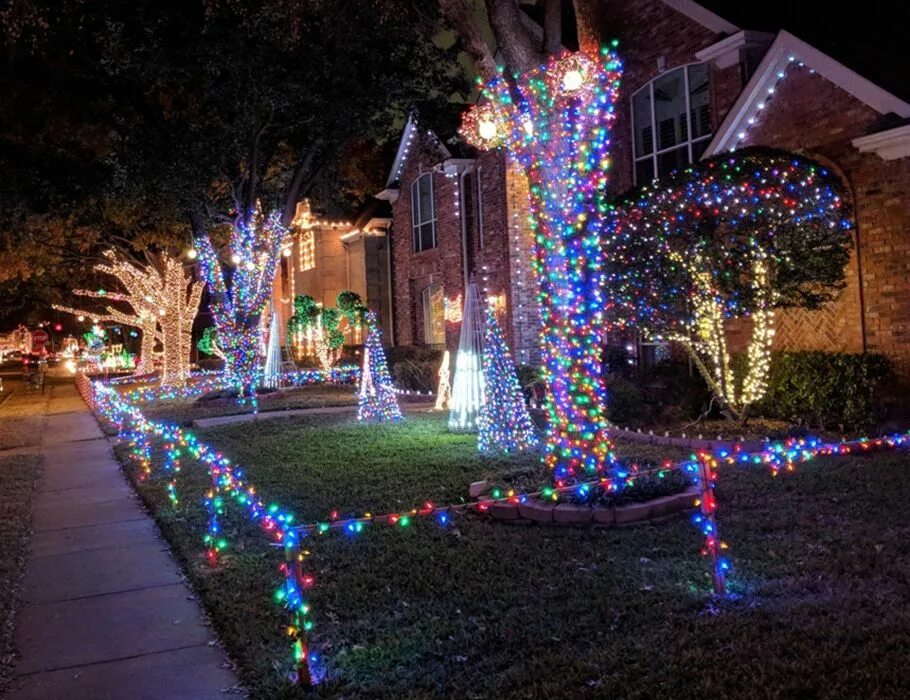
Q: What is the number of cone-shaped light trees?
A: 4